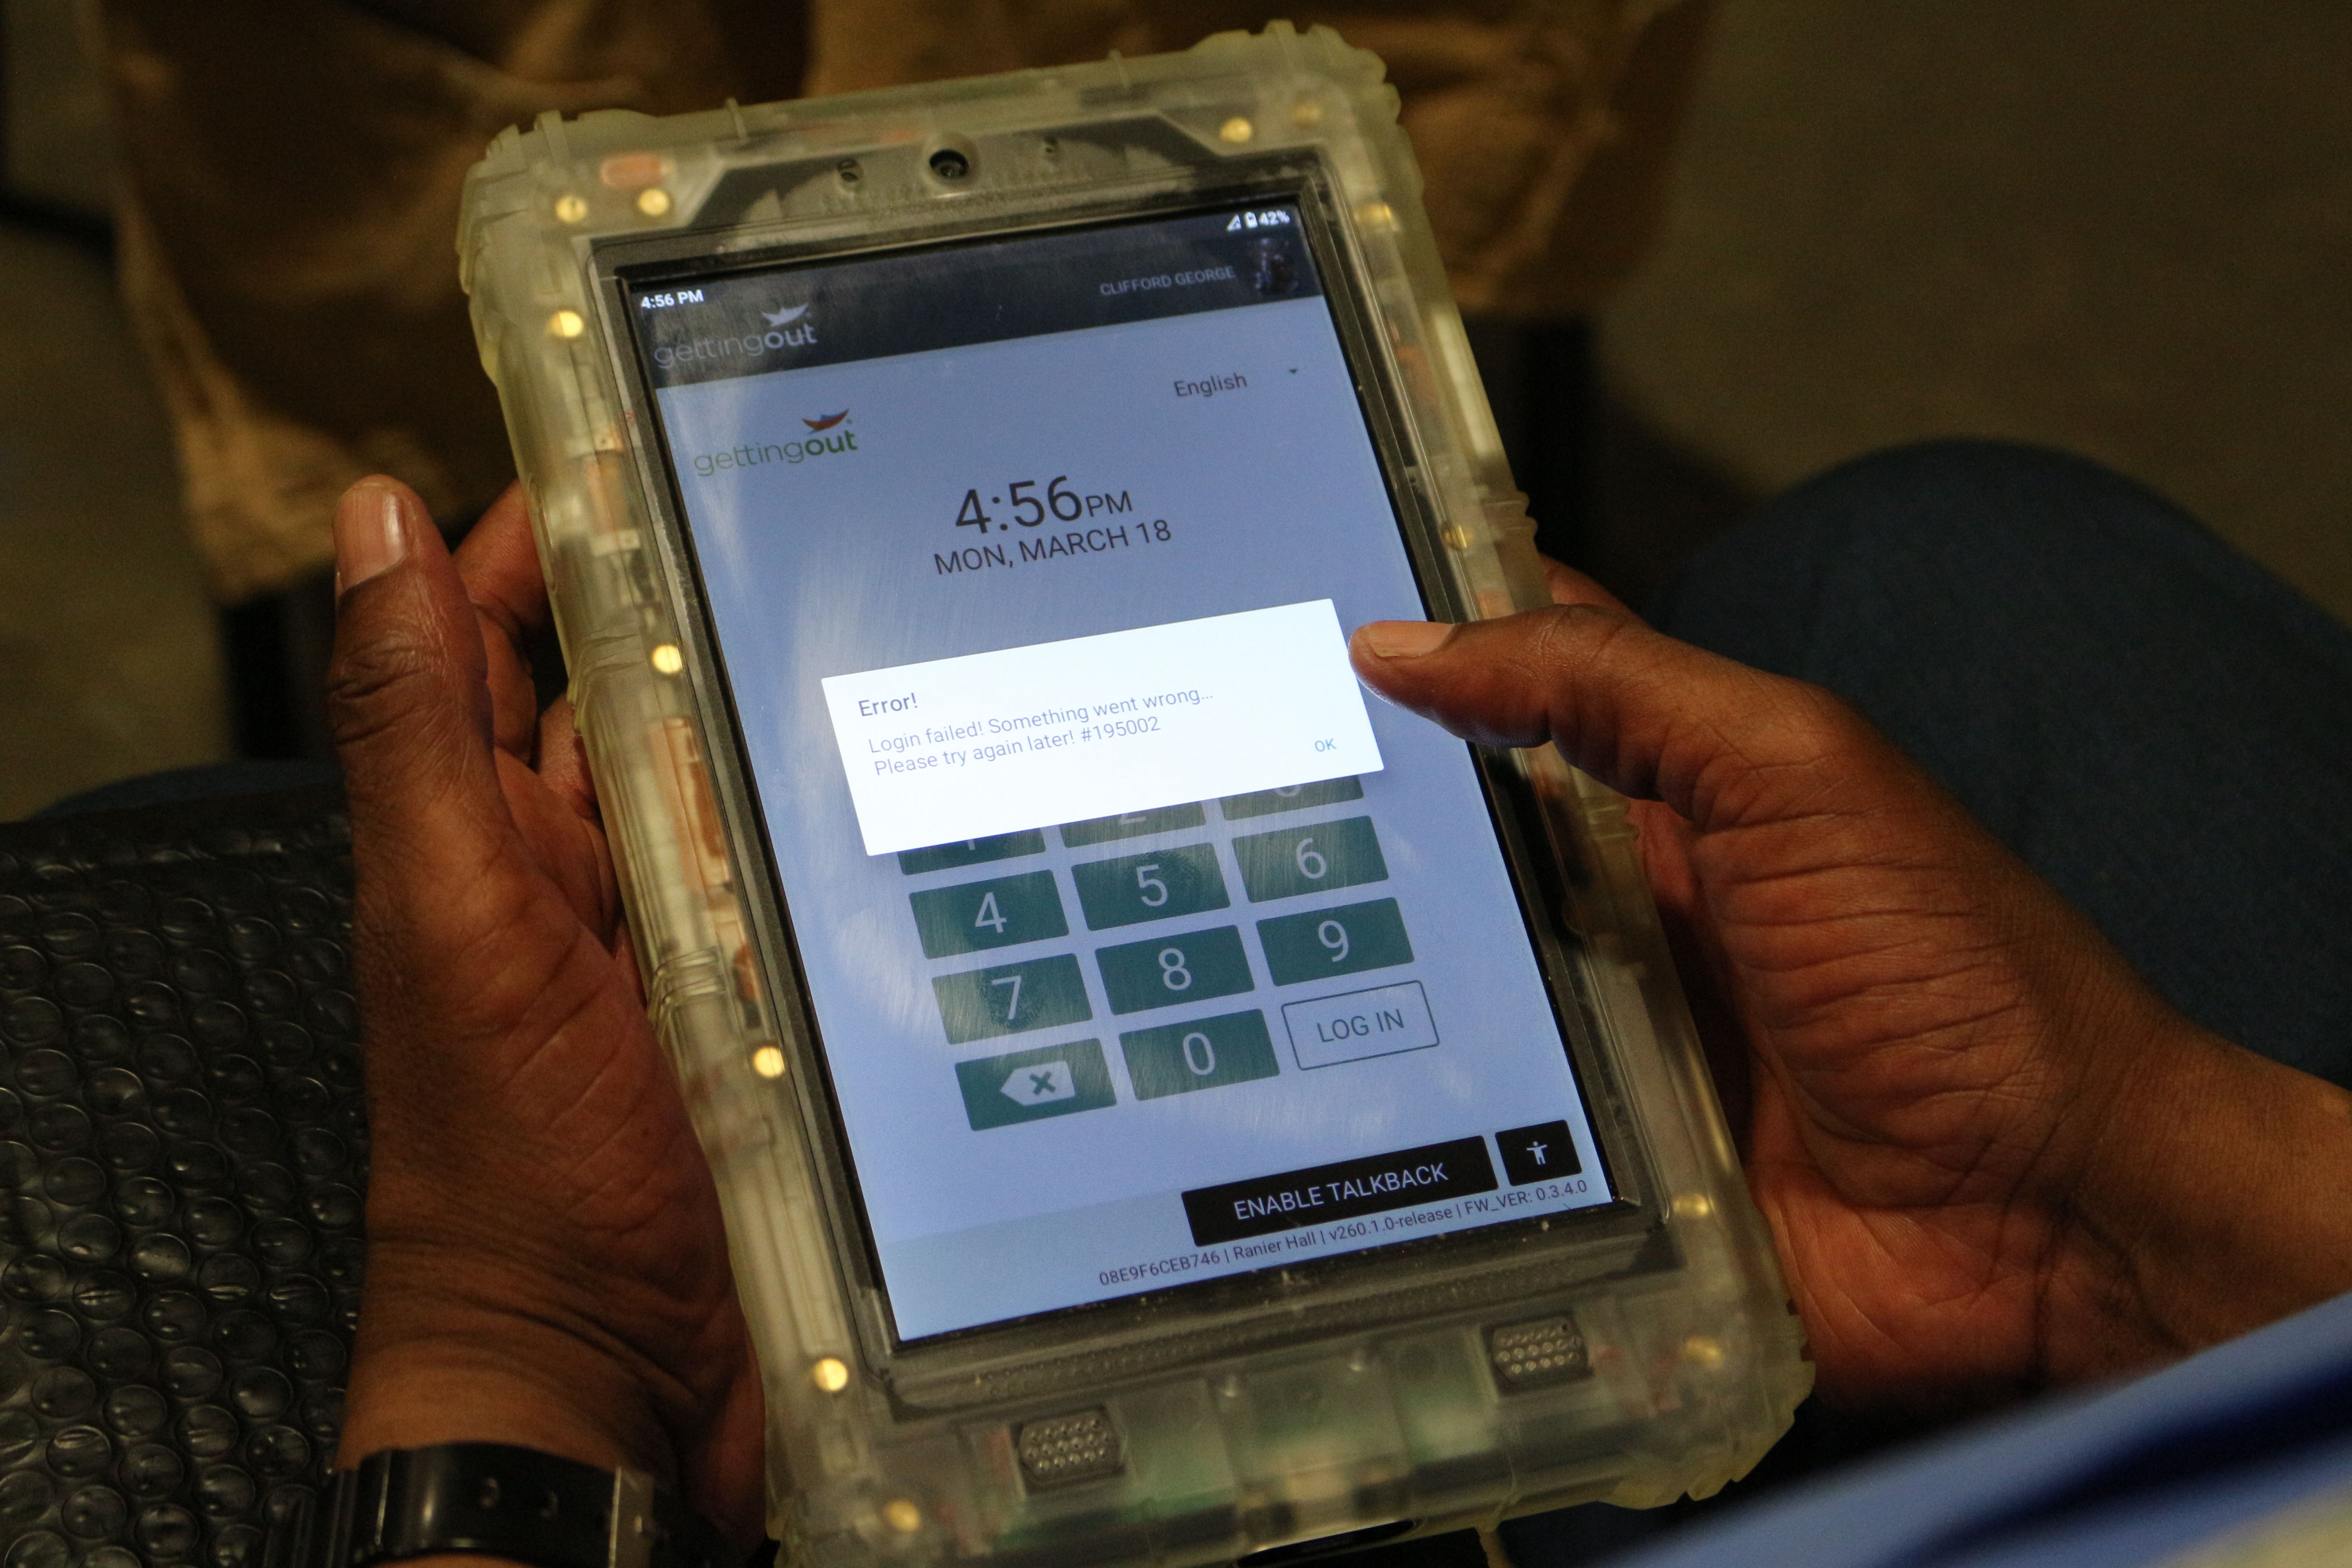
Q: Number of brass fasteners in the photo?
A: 13